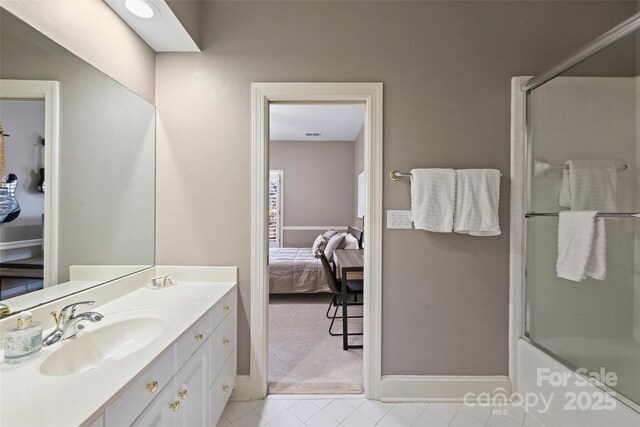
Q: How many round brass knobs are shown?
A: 7